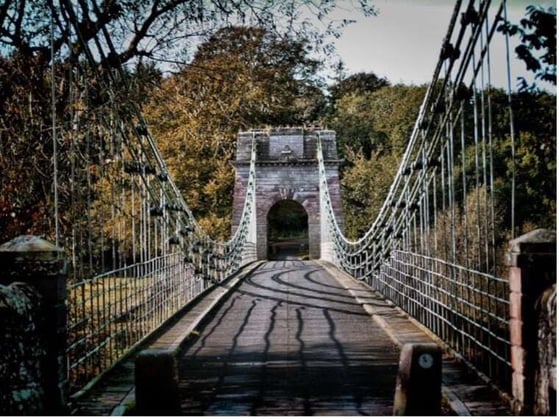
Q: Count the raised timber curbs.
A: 2